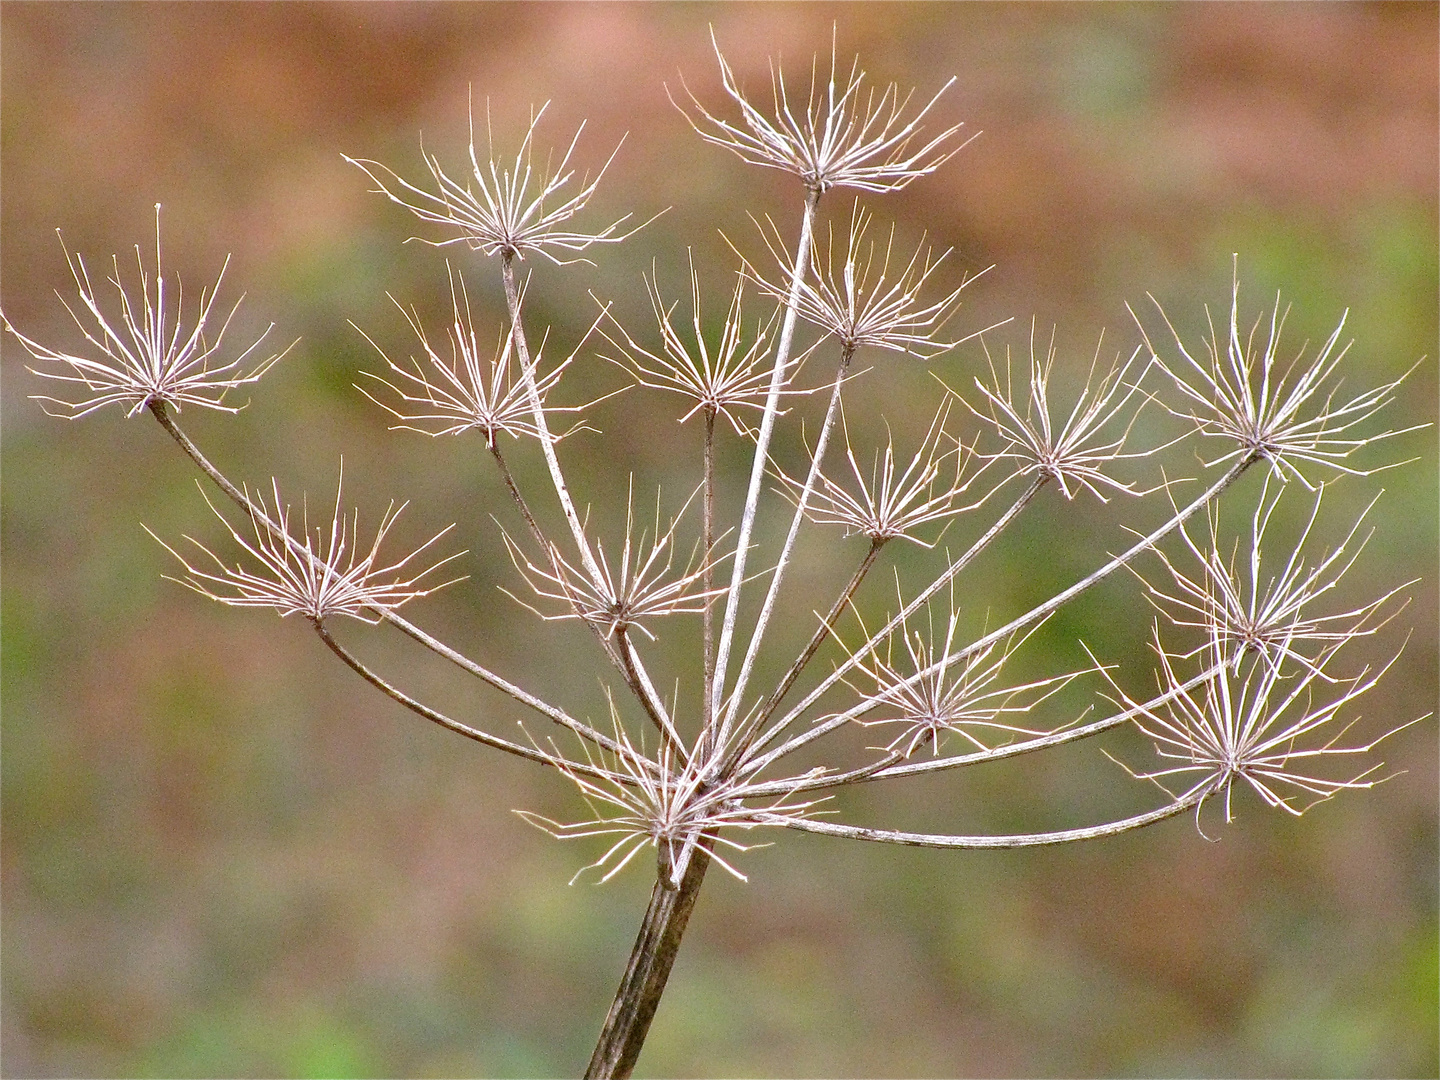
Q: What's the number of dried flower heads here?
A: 15